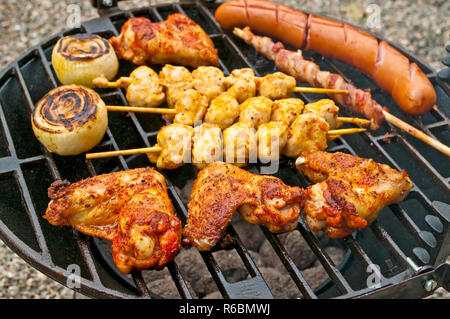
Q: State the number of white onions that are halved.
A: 2